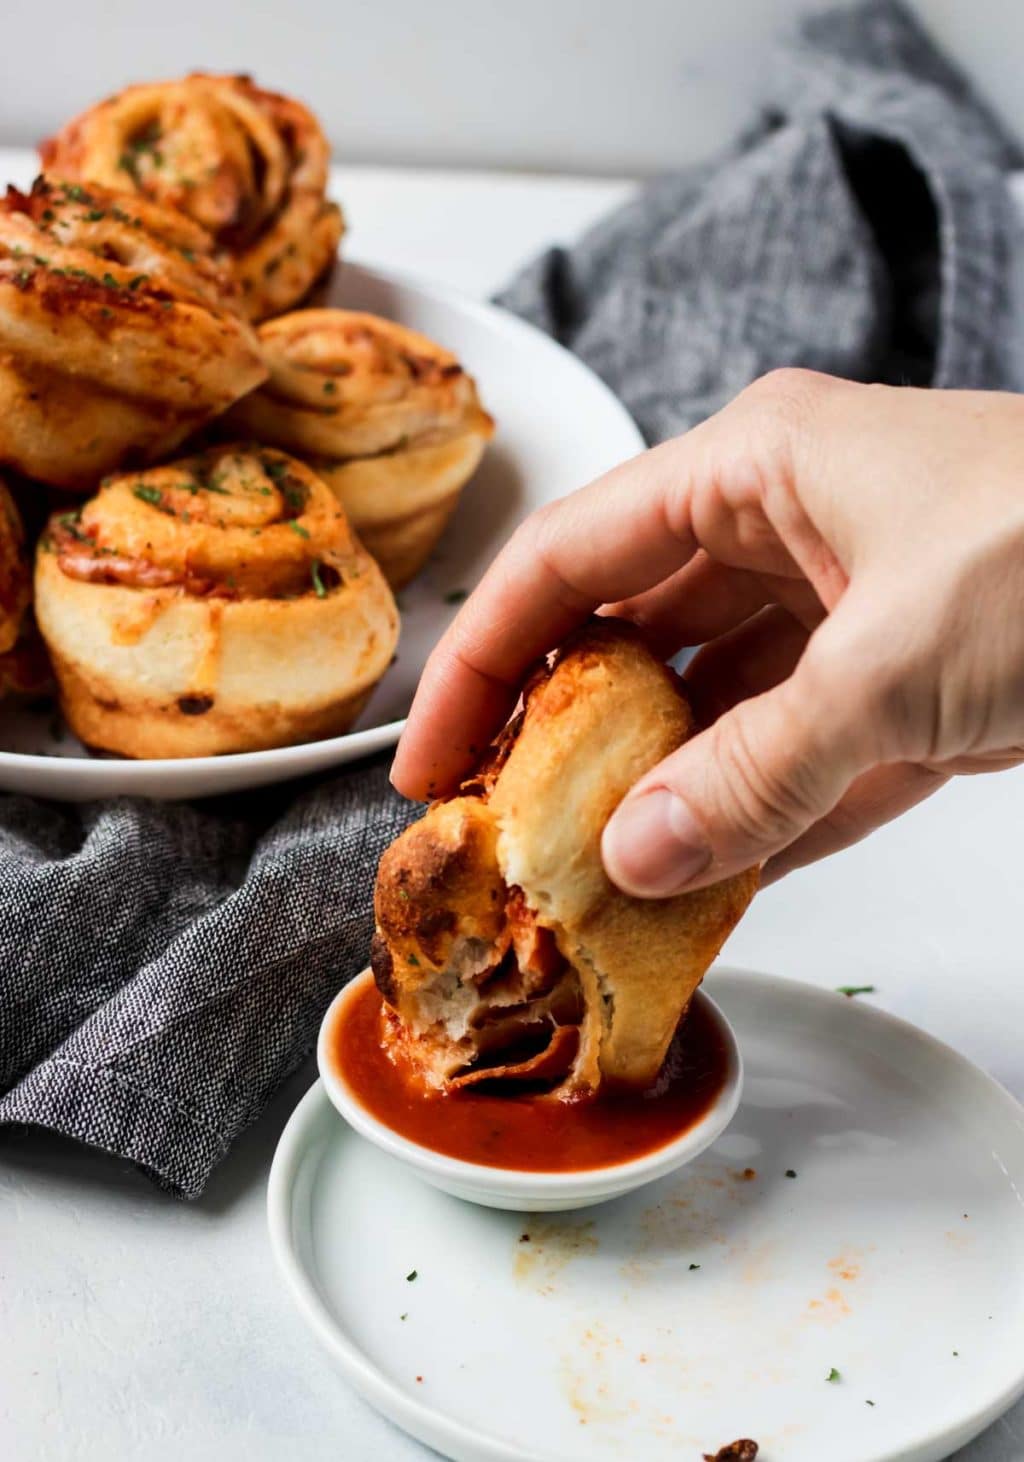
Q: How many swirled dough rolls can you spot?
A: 6